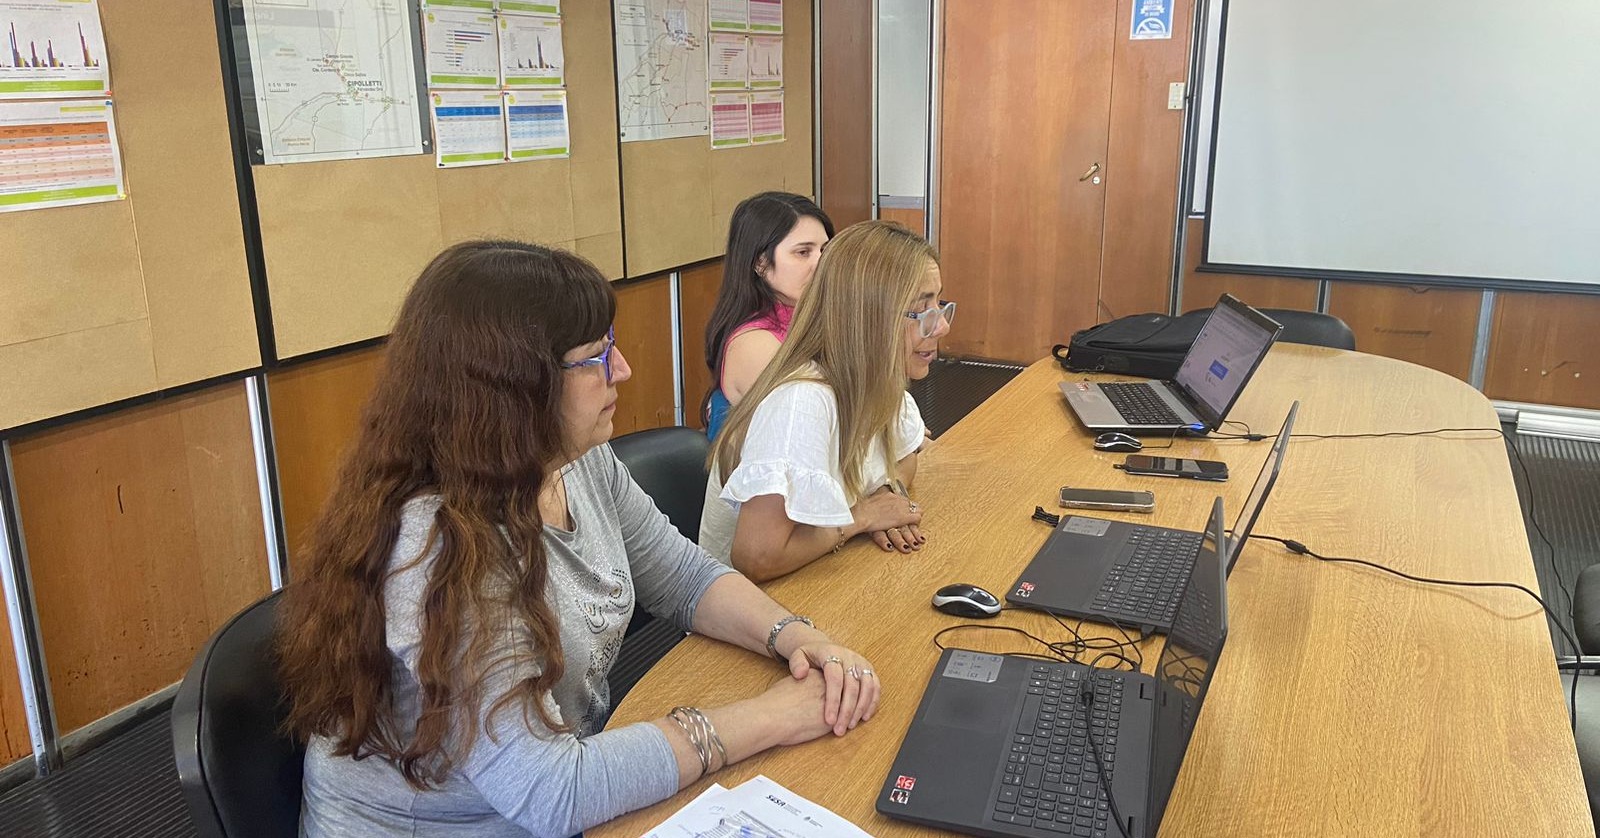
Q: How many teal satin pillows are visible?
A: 0